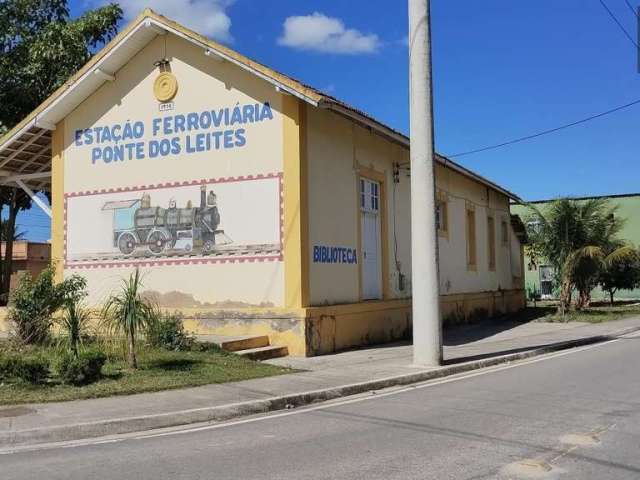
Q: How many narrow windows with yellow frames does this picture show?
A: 4